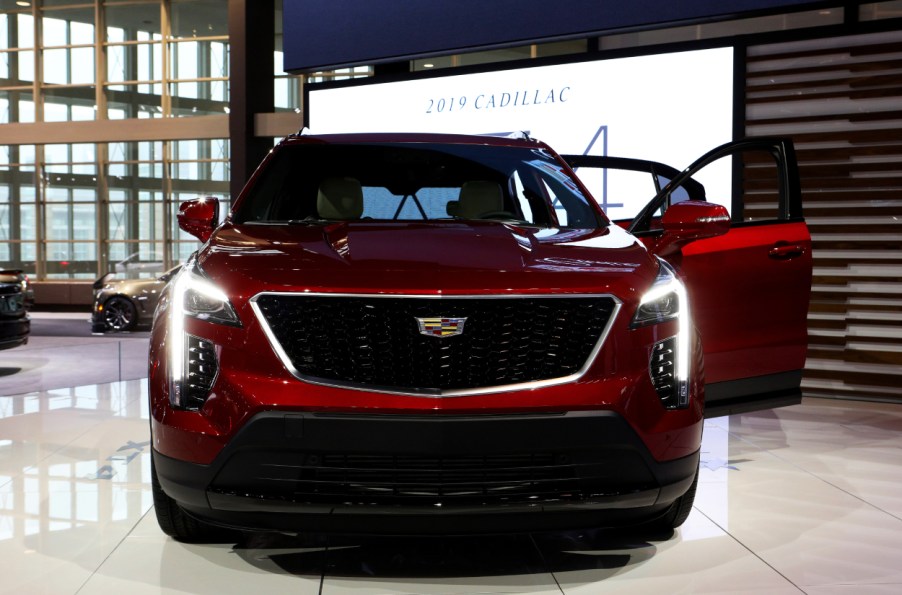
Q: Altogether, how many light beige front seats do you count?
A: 2